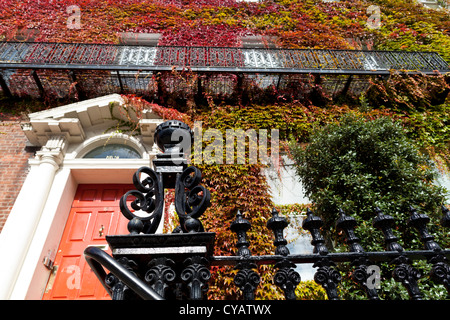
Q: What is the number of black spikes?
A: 7